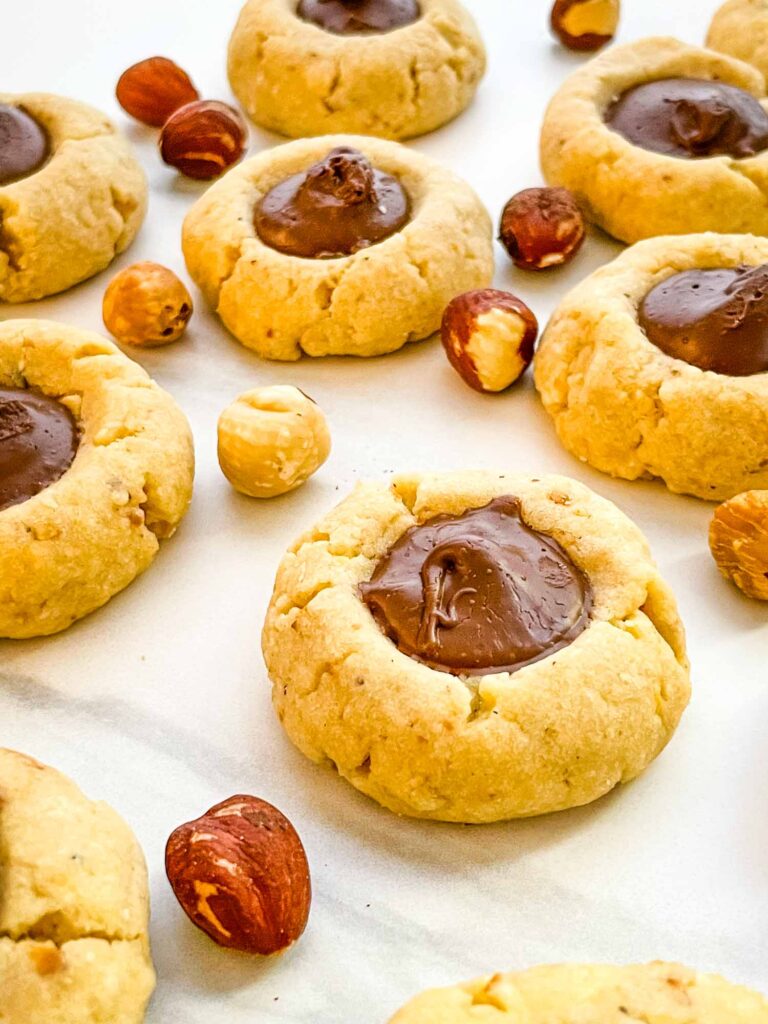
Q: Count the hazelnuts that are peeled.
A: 3